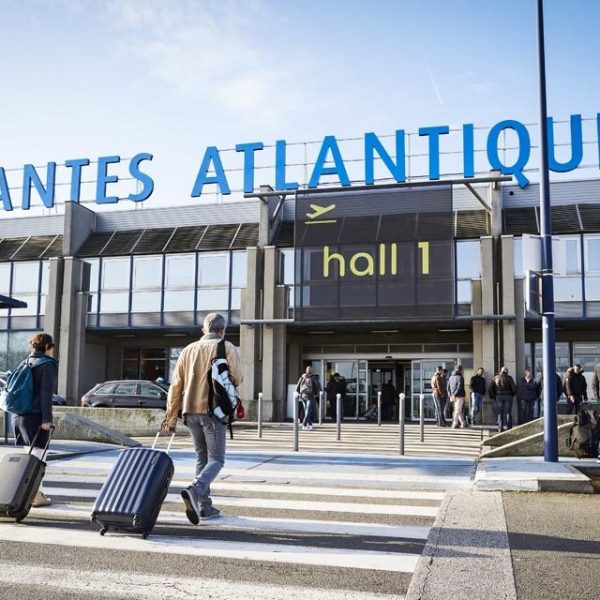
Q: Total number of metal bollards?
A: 7